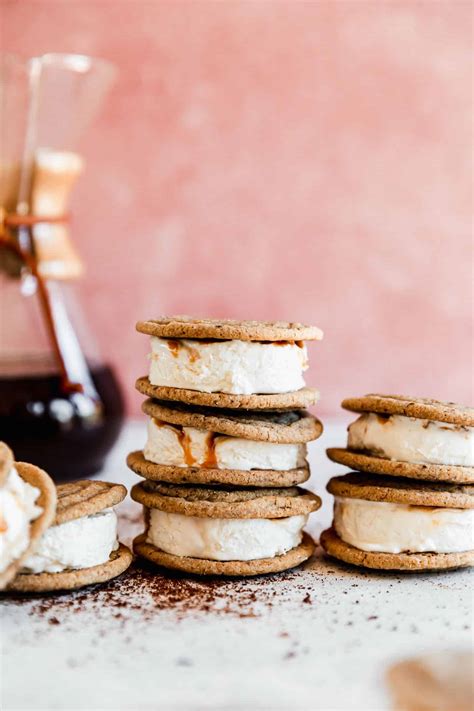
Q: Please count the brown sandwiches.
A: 7